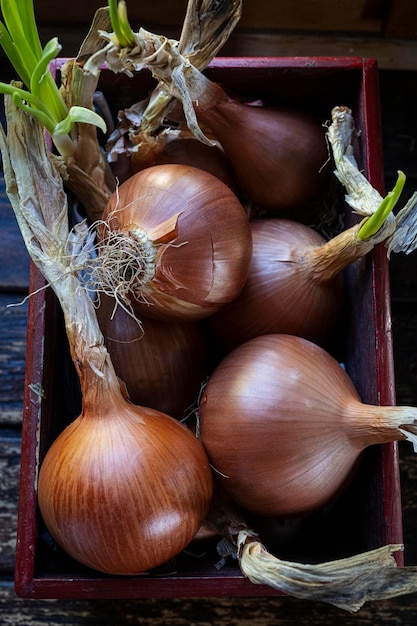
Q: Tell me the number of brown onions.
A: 7